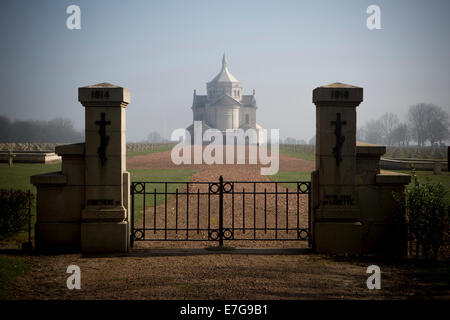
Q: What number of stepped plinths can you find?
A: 2